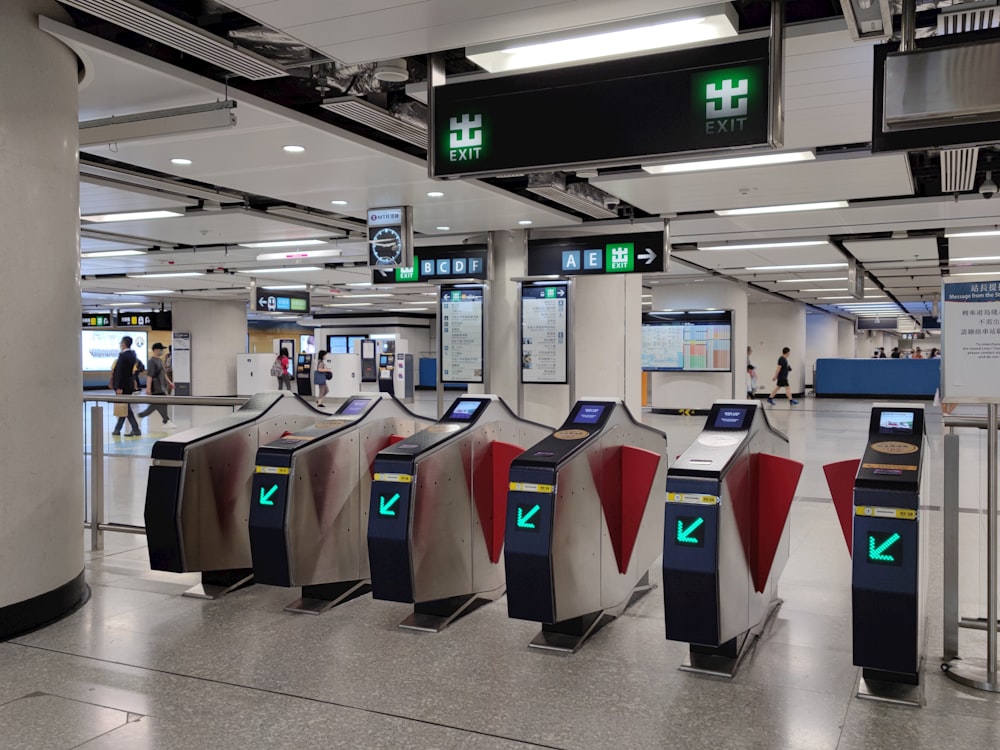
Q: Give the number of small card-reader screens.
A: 5